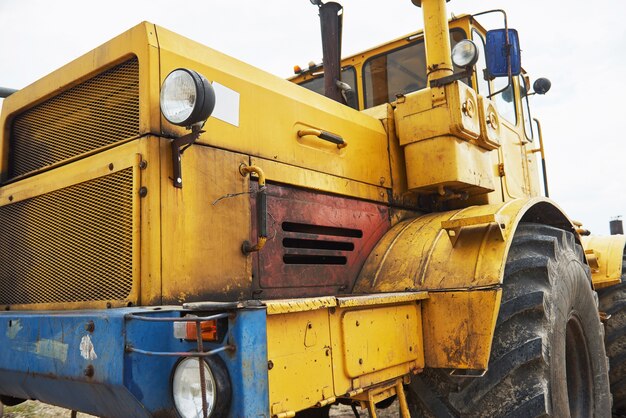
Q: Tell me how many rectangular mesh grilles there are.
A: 2